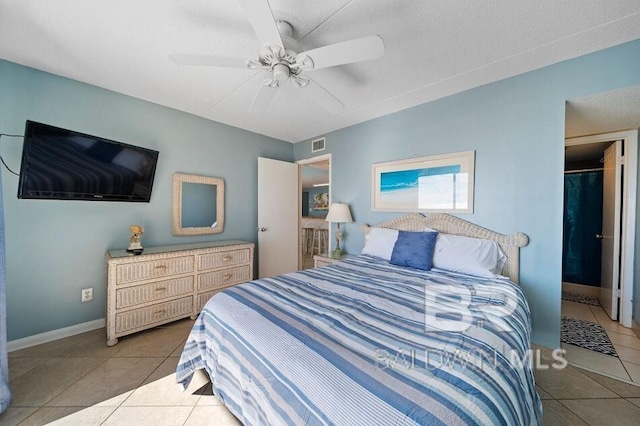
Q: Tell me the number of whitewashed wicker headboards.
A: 1